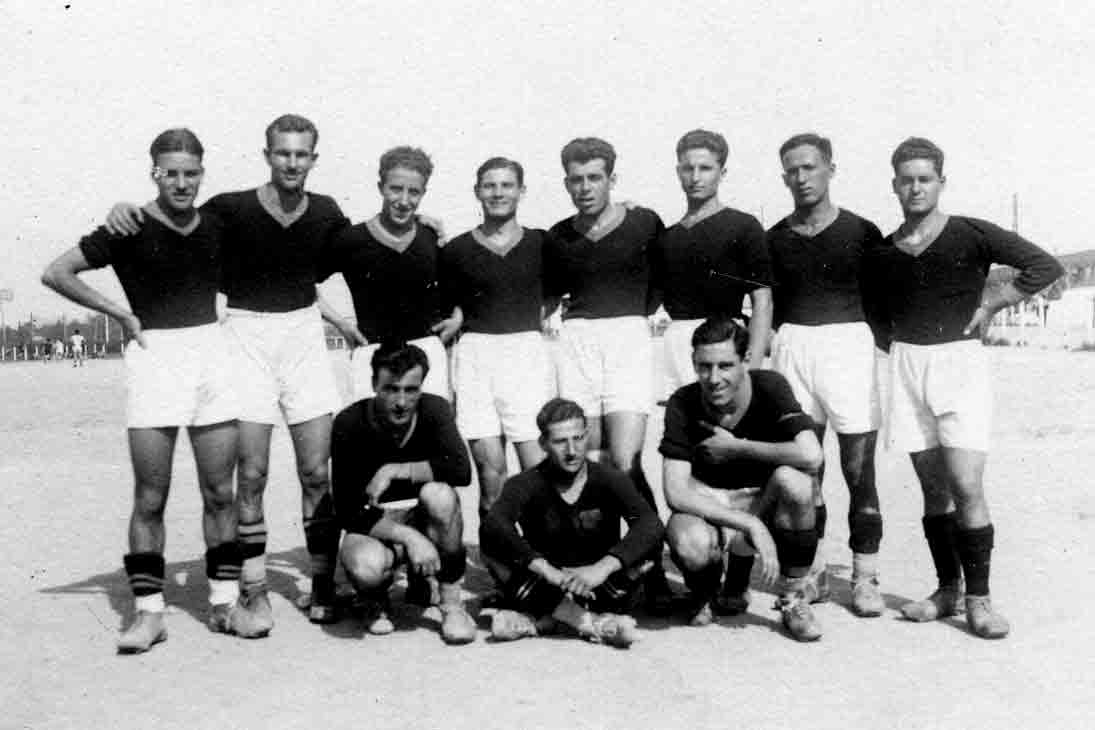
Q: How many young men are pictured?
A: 11